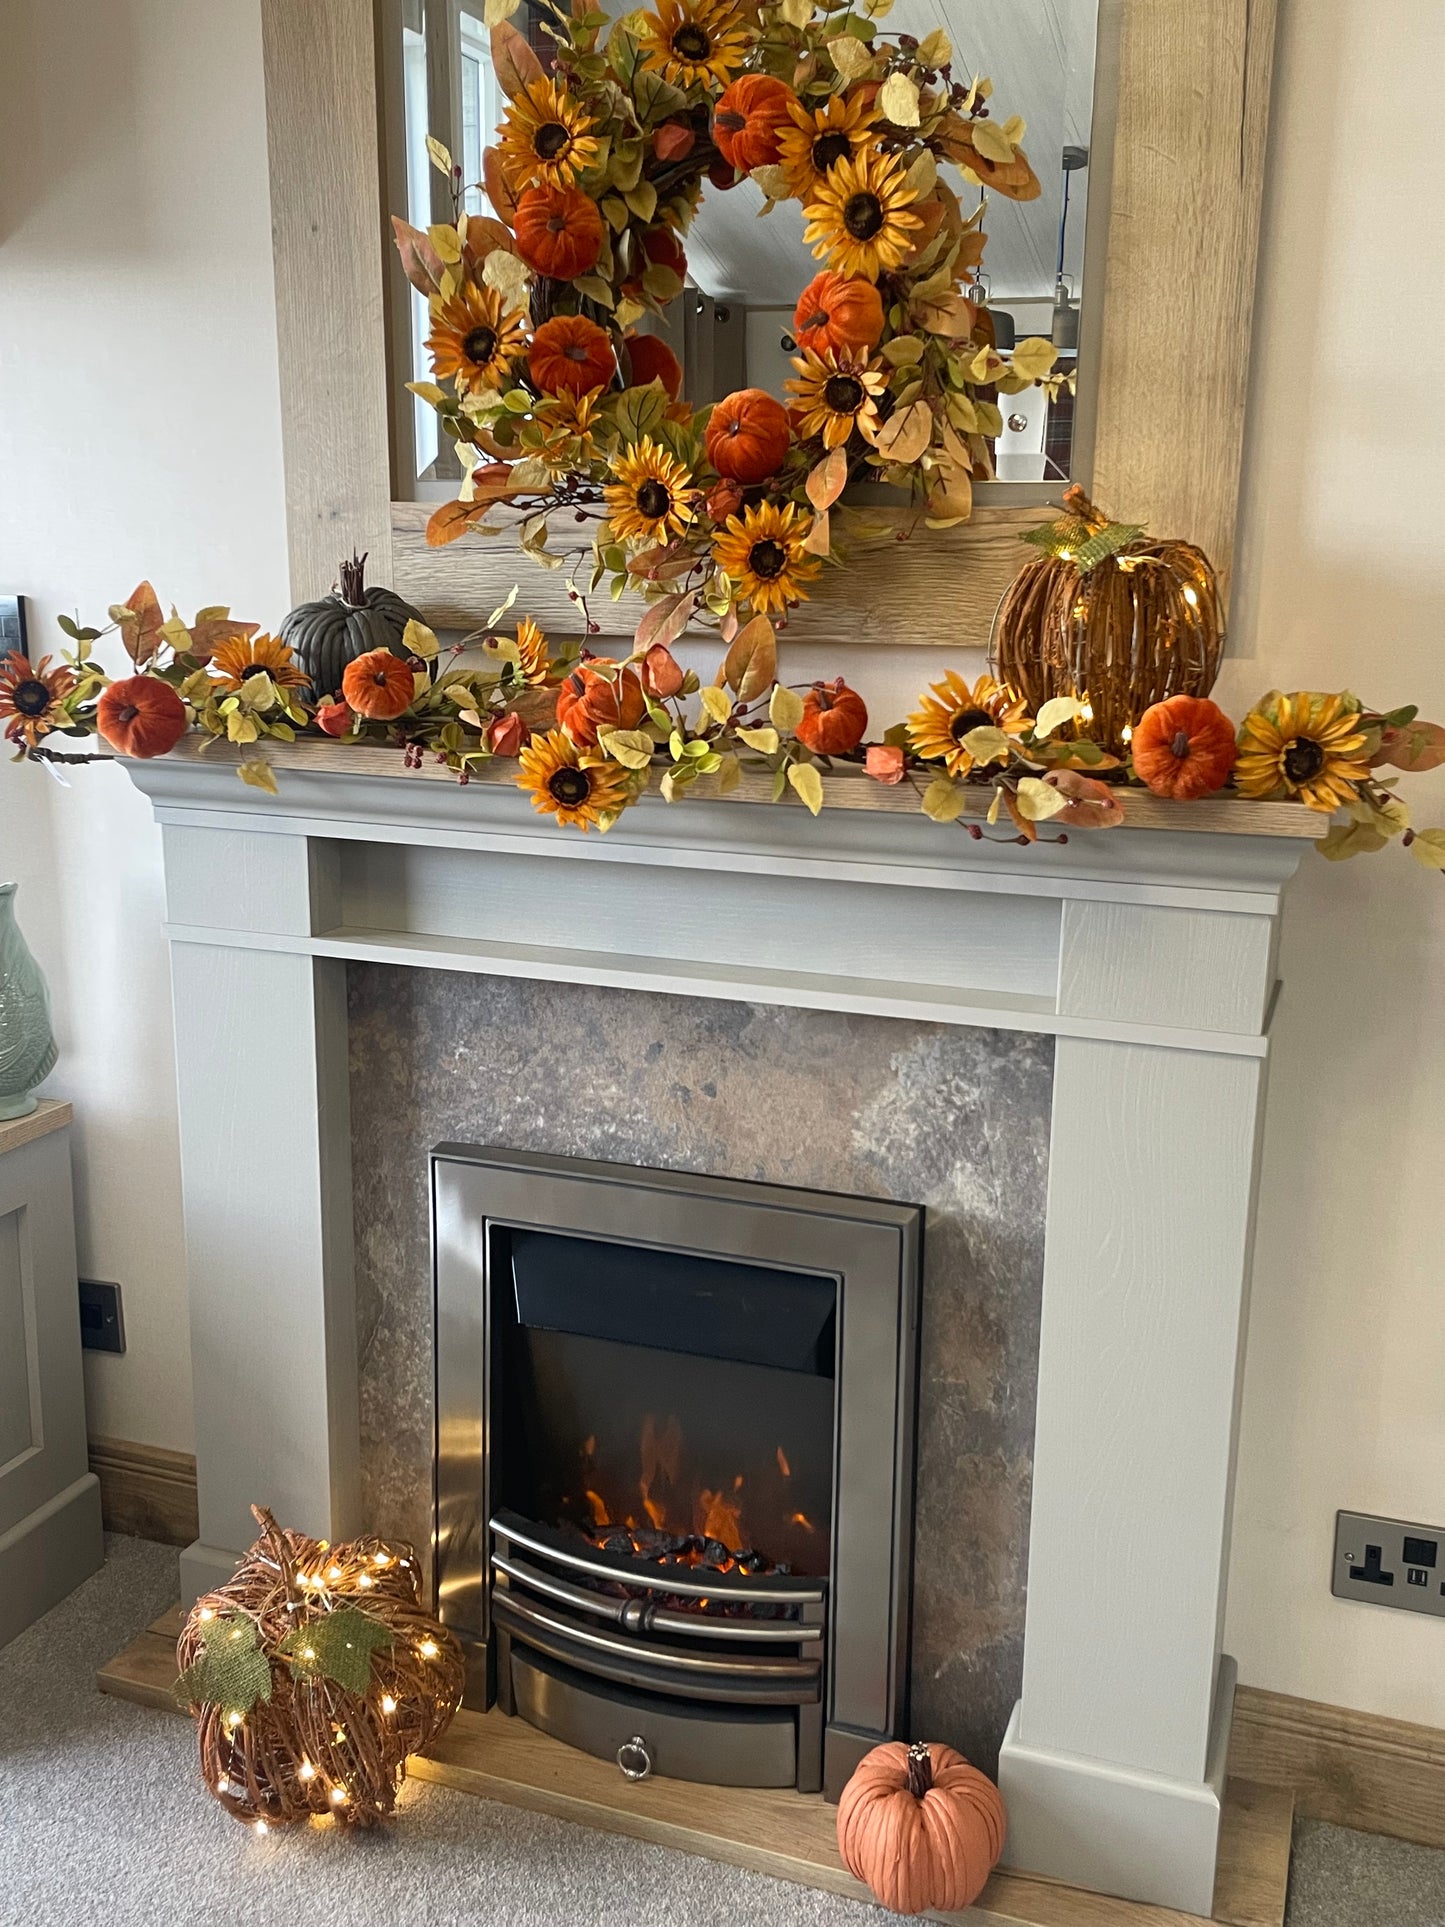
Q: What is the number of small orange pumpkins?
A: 10